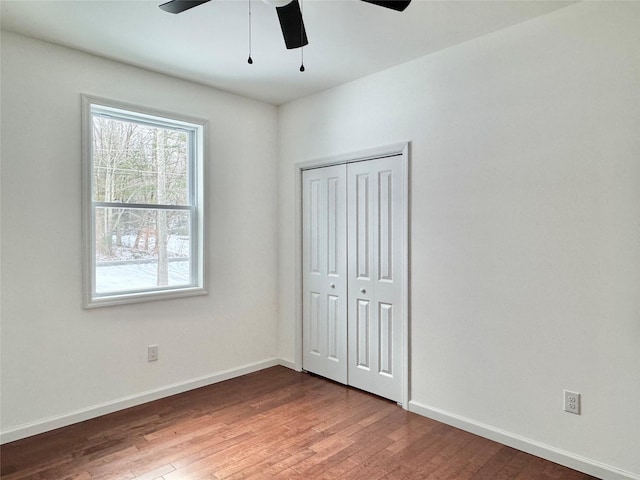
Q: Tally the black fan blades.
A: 3